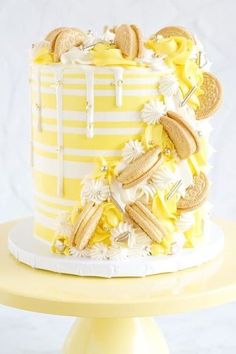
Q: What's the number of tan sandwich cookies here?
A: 9